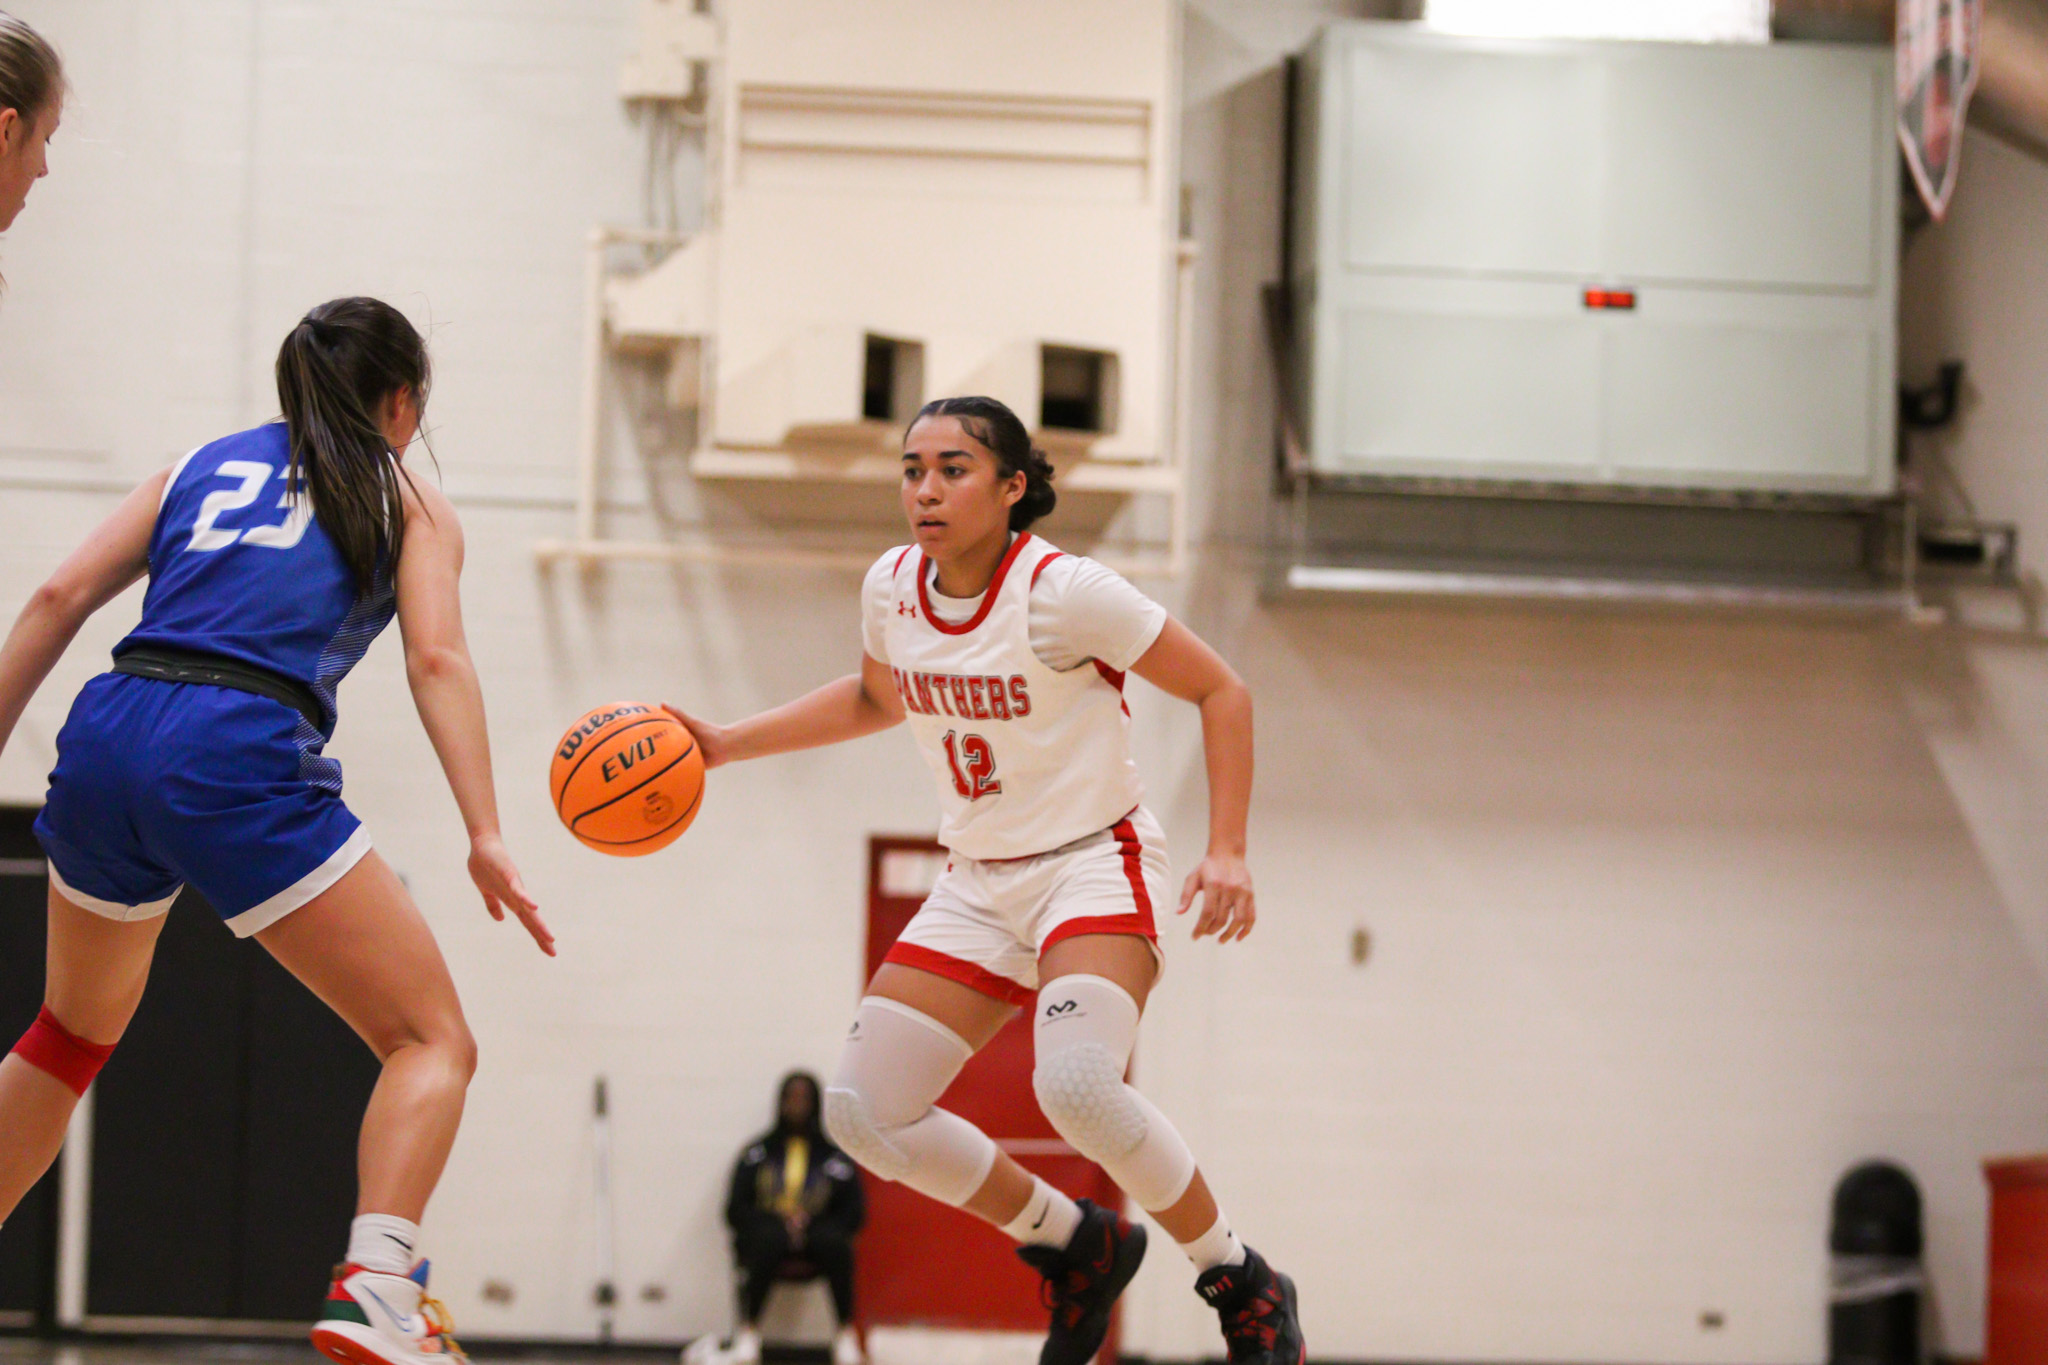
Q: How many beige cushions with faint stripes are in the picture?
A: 0